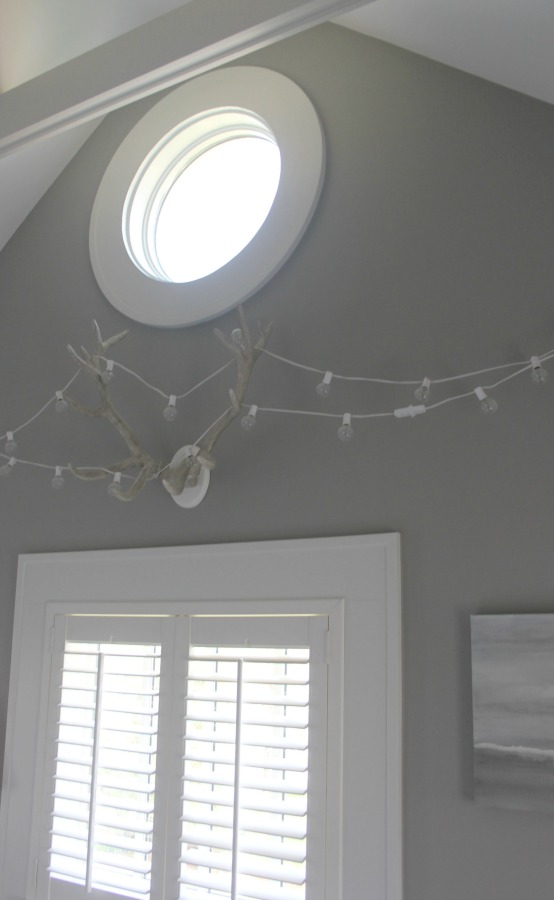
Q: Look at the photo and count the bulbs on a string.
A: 15